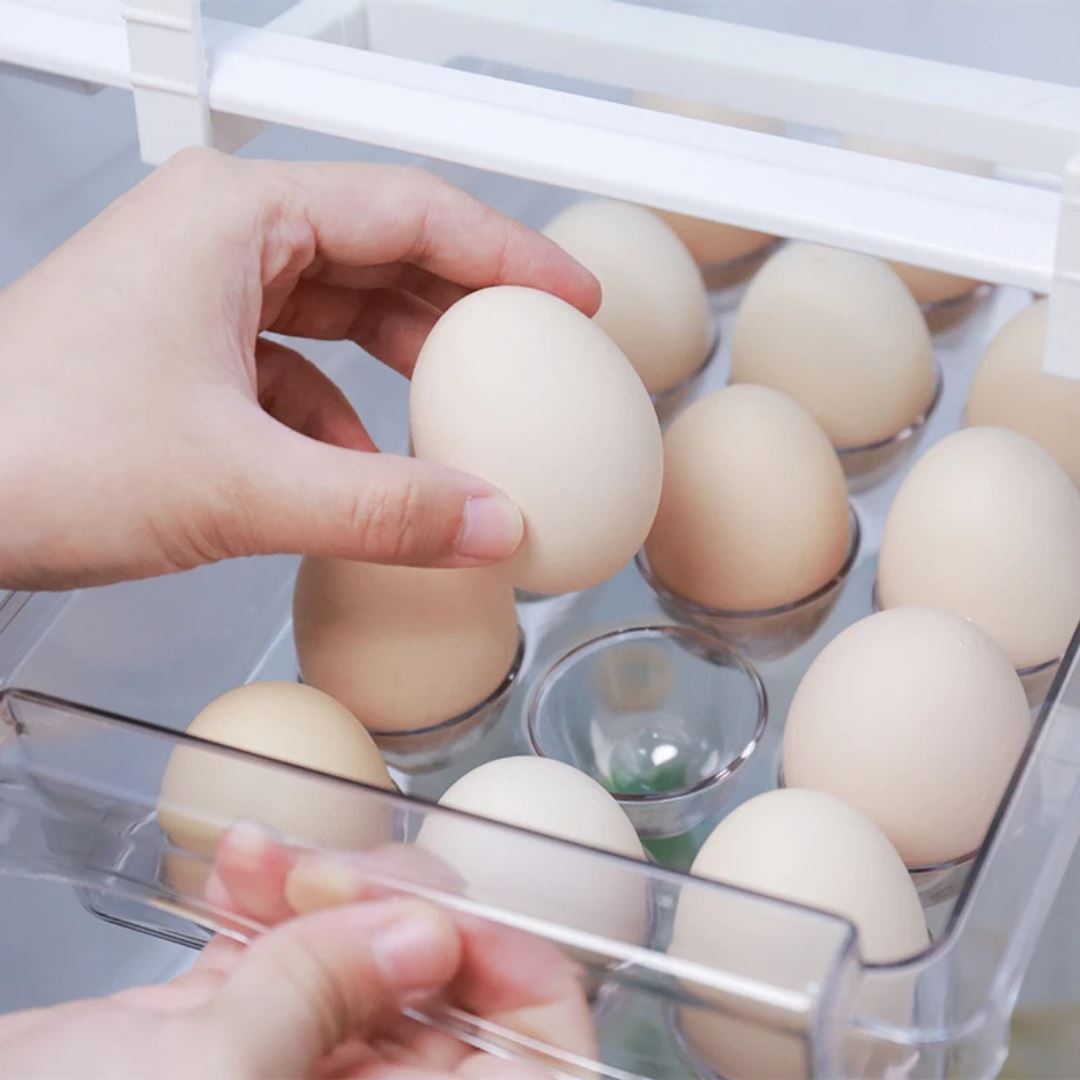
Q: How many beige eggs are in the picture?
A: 13